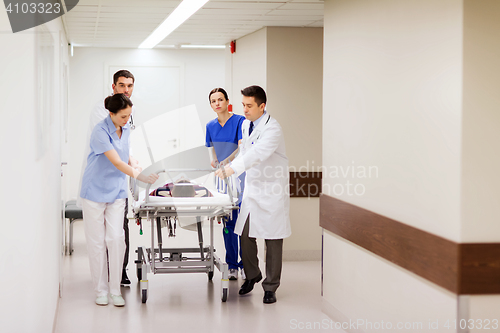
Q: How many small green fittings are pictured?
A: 2